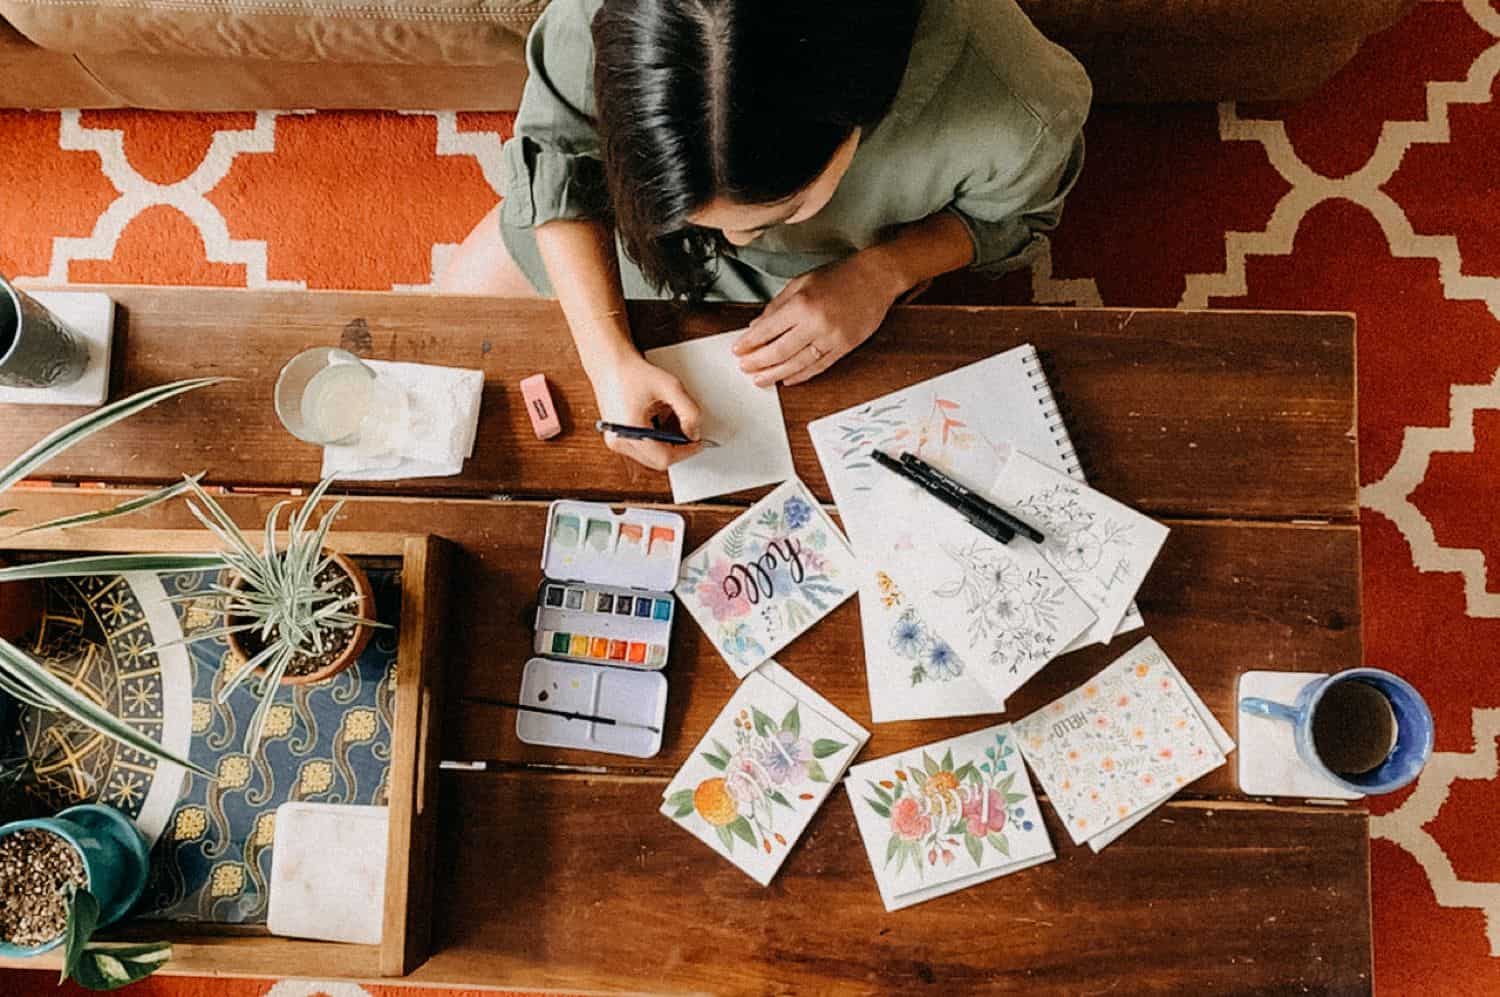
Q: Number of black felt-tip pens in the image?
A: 2